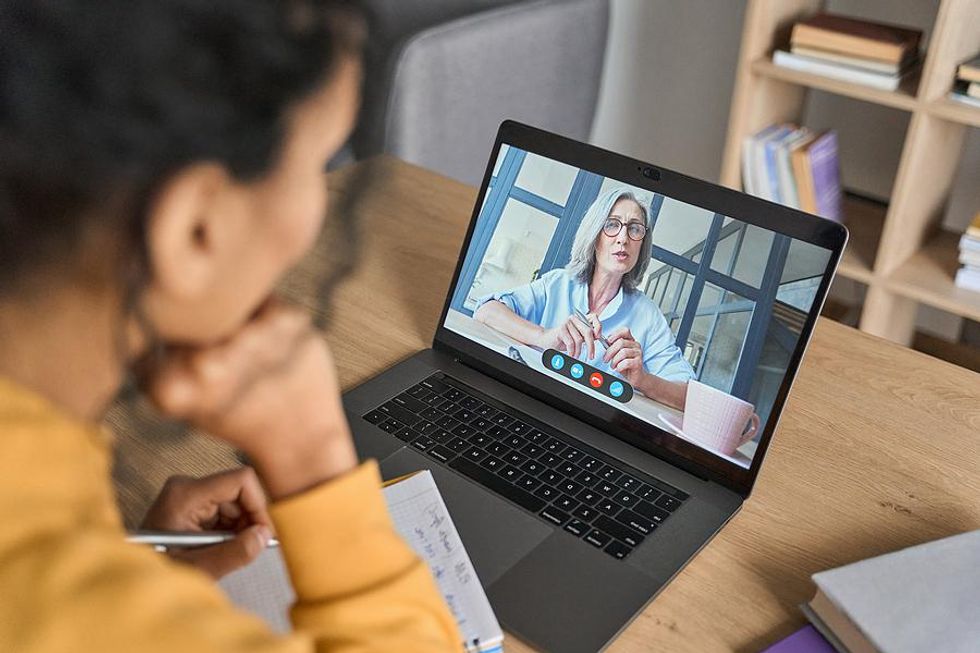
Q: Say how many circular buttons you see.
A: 4